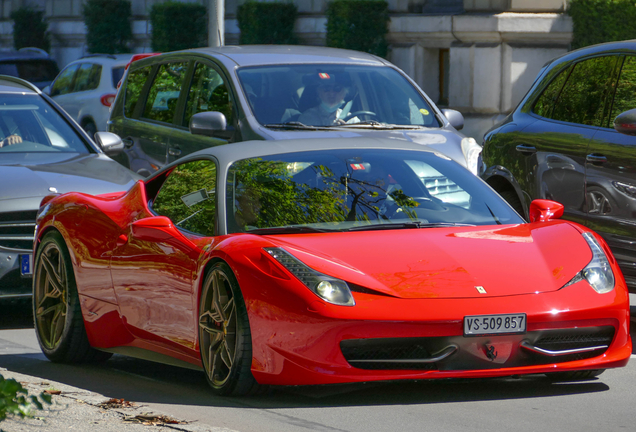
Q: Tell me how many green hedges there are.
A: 6